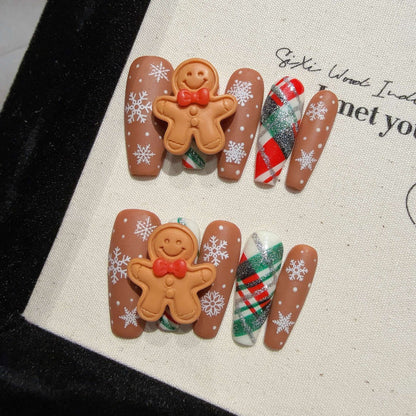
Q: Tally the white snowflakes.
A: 14